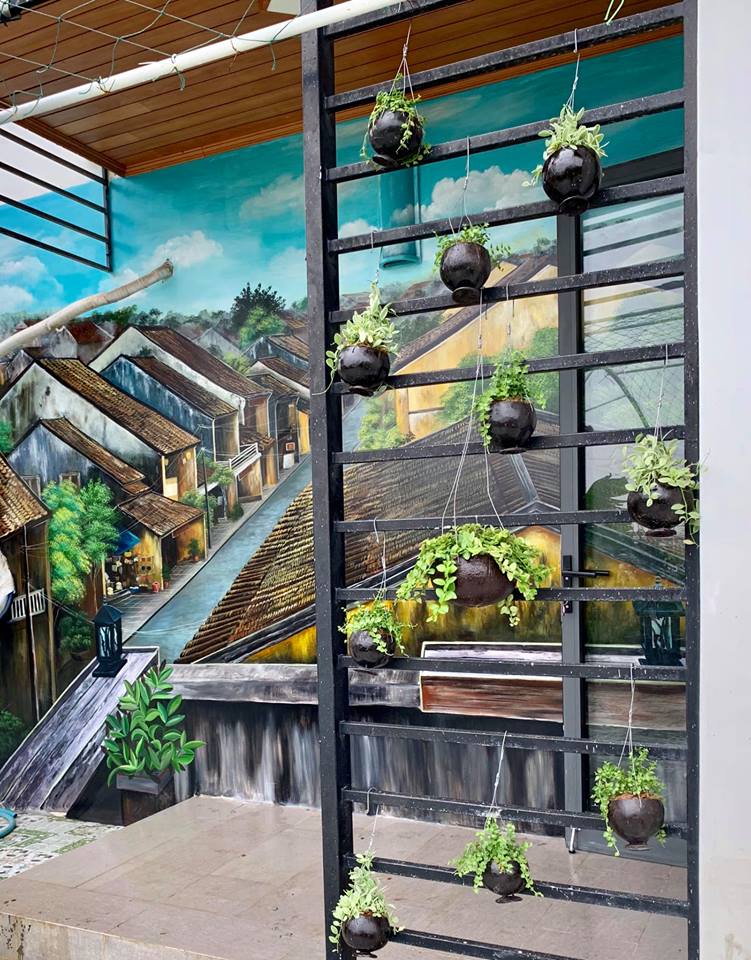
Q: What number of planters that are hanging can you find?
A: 11